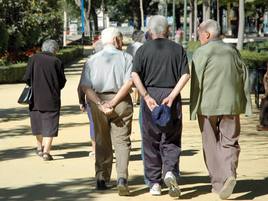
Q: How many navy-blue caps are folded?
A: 1